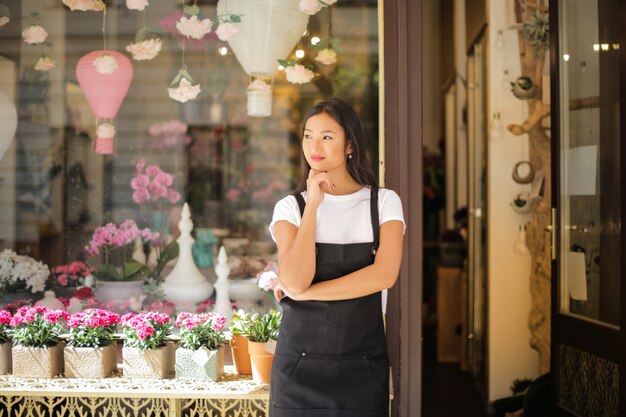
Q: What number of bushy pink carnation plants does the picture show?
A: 5